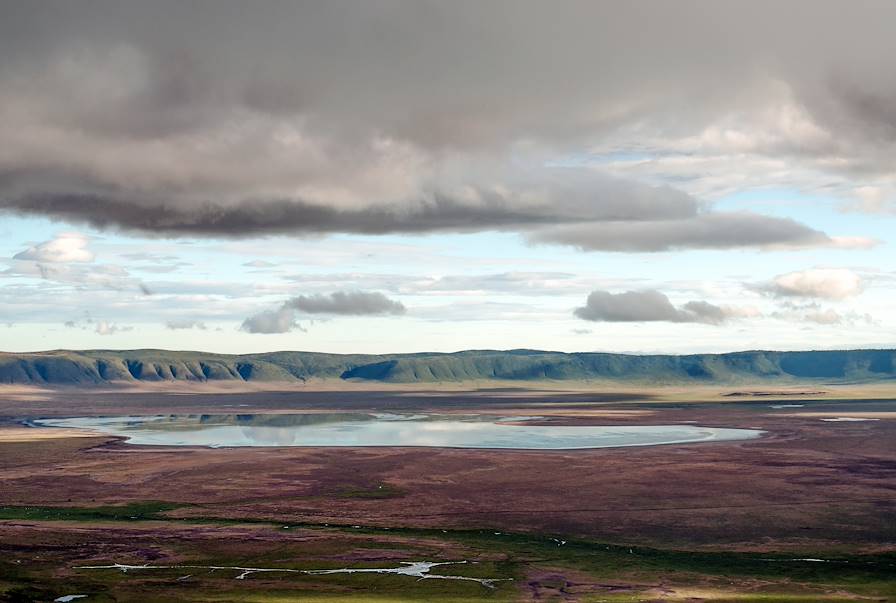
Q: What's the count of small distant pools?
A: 2